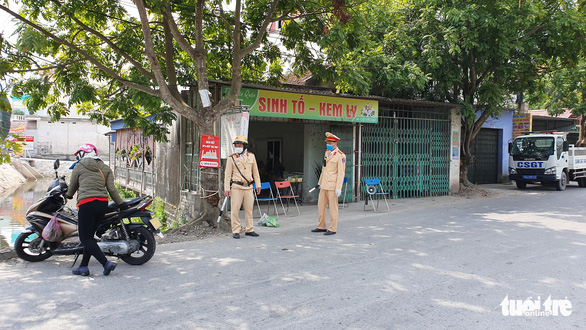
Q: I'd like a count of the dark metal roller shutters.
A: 1